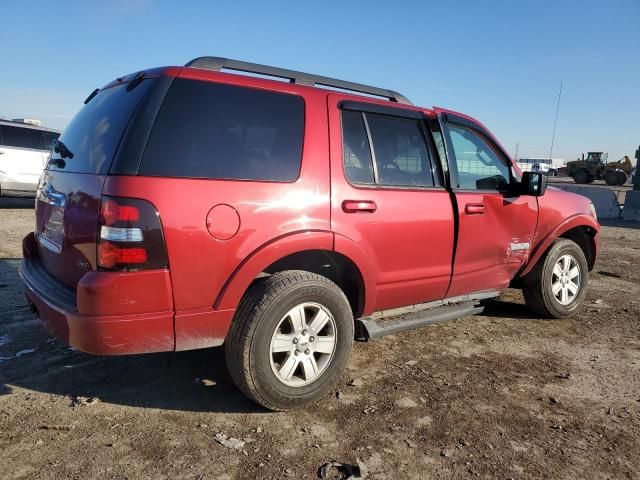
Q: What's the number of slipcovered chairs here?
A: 0